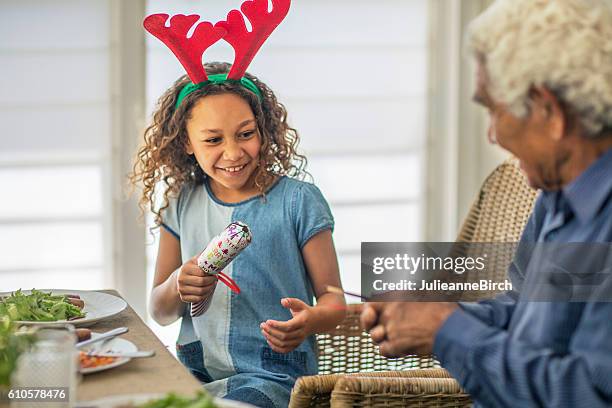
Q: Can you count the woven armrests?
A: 2